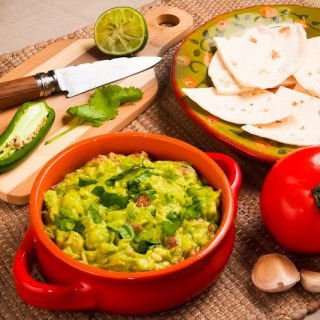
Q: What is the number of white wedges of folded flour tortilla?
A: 5